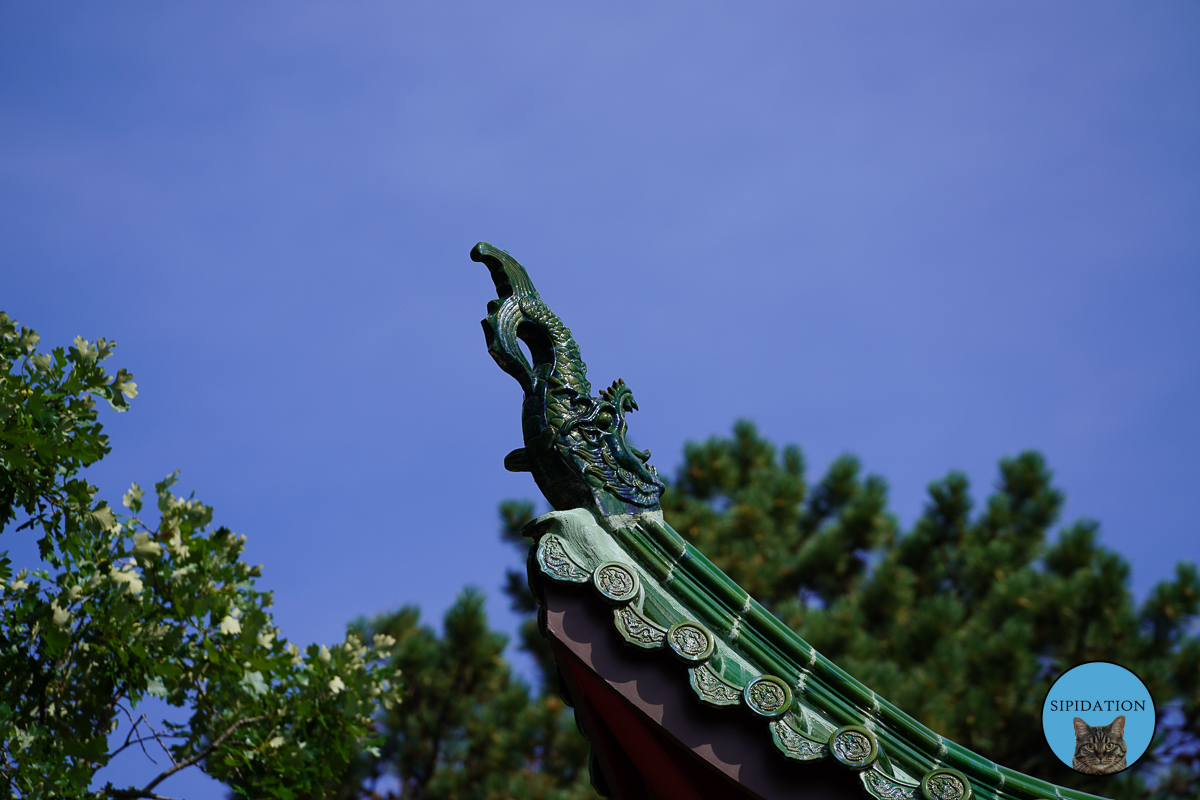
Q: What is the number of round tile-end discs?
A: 5